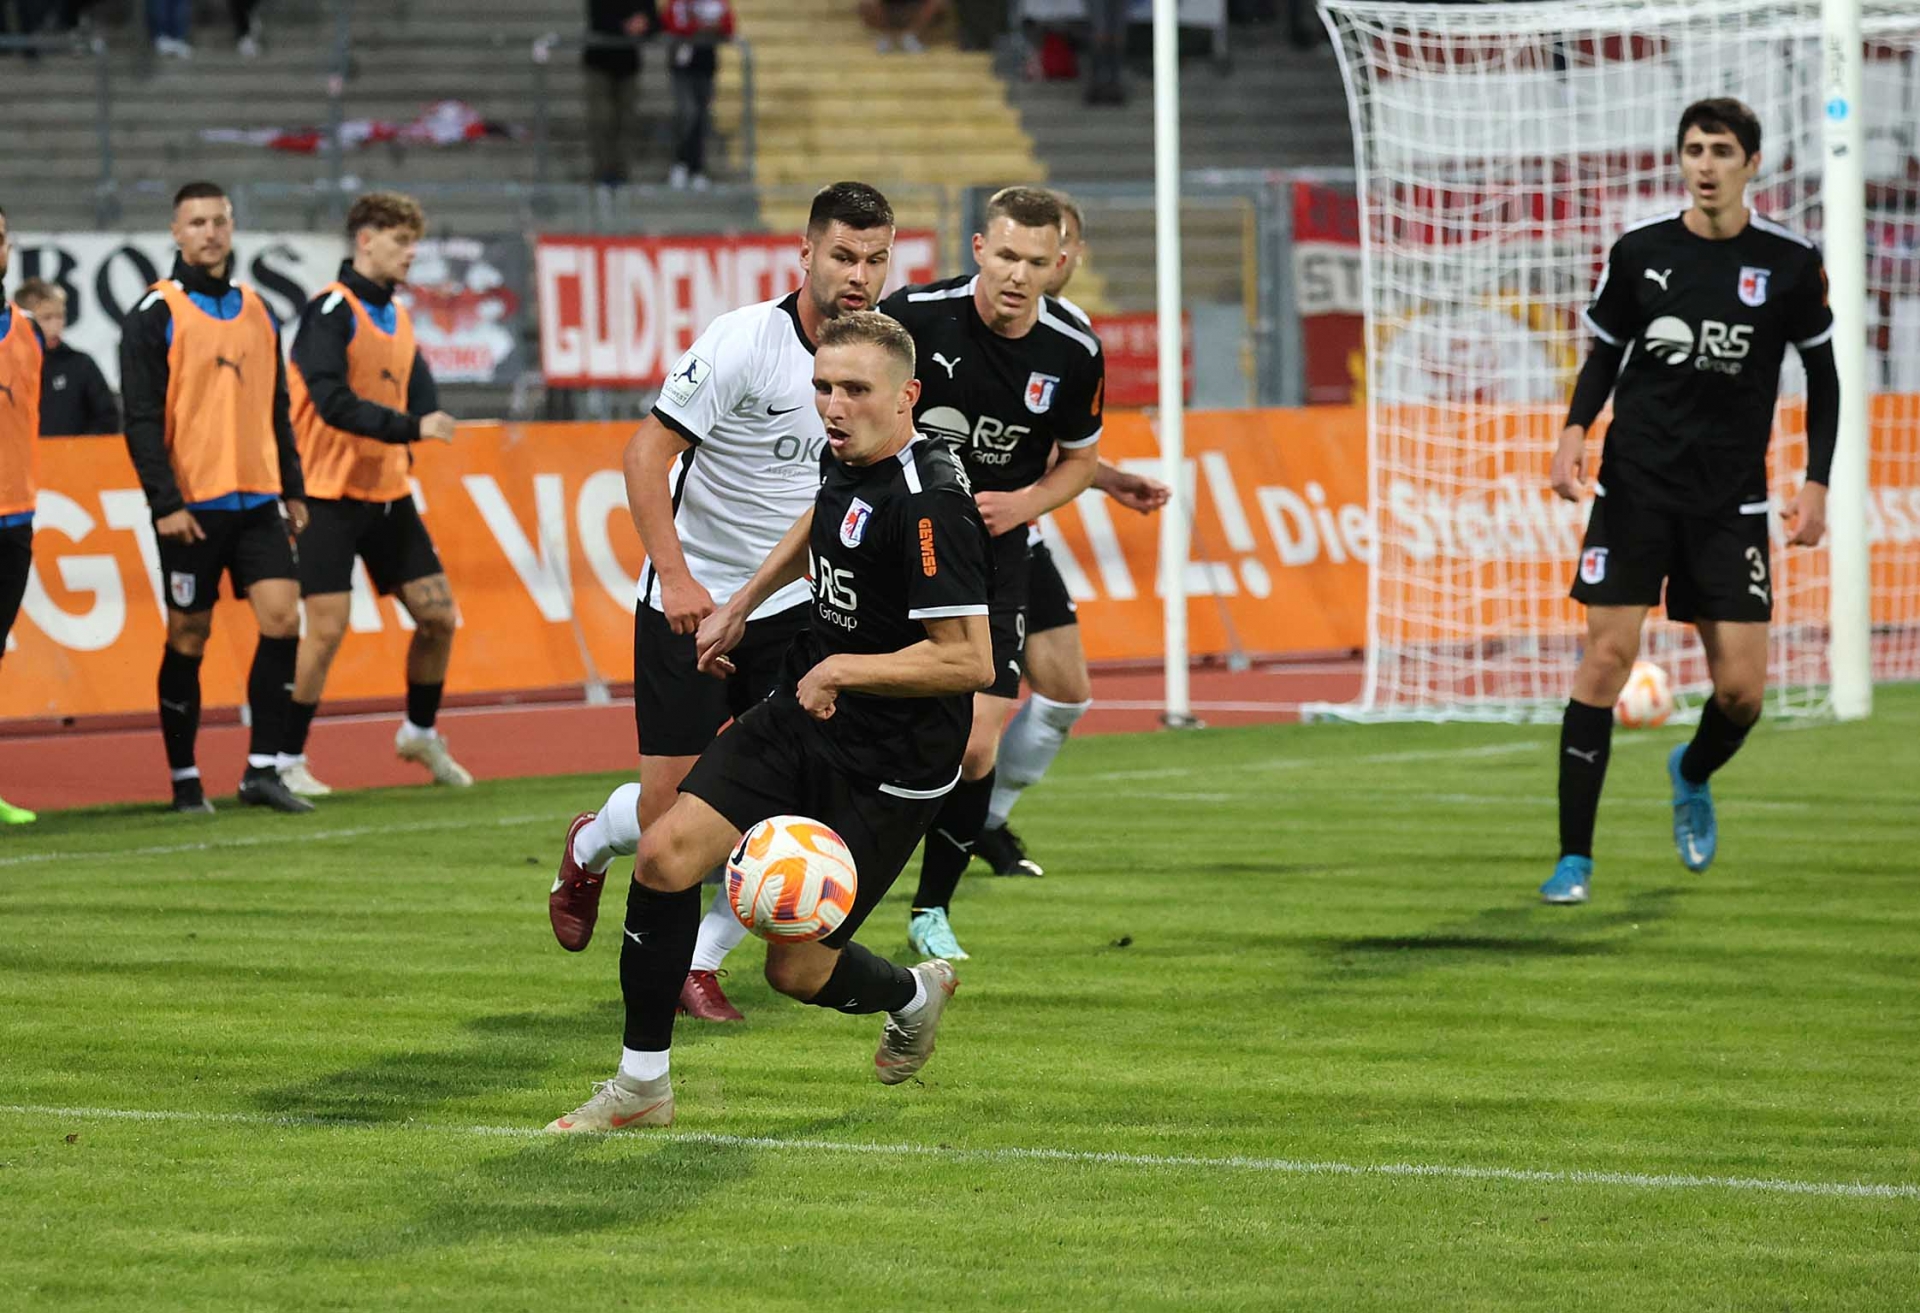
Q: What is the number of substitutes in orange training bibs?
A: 3